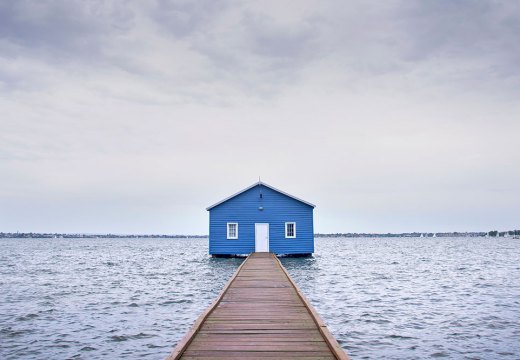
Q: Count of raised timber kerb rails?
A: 2